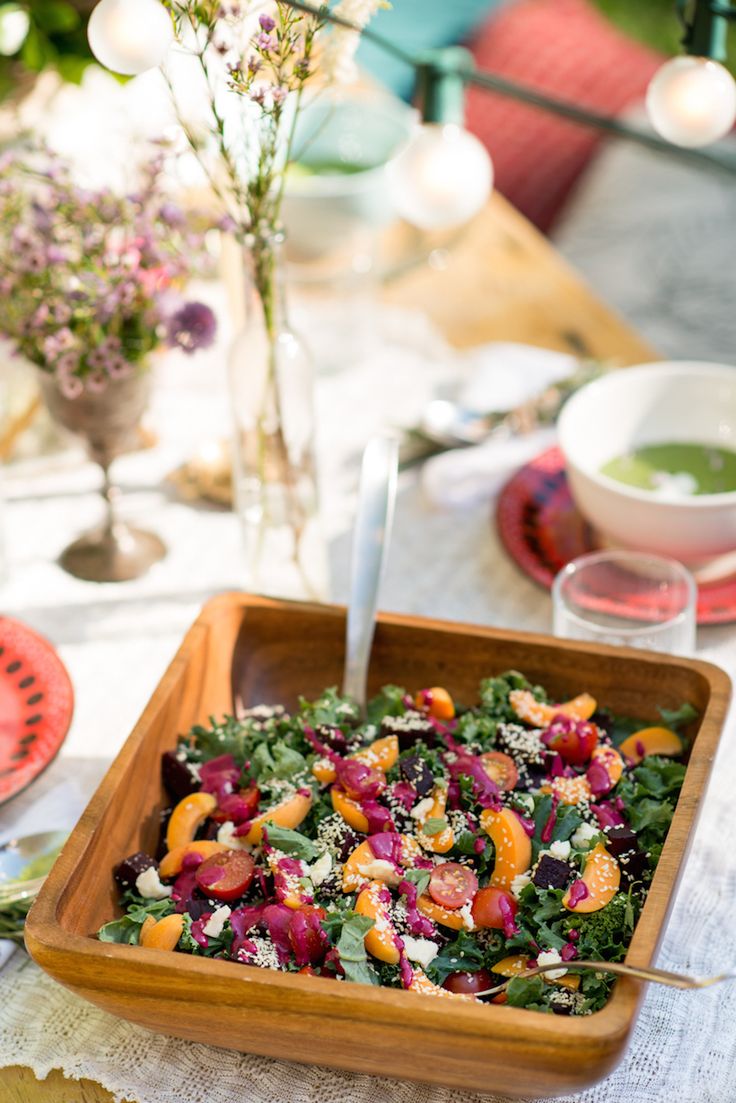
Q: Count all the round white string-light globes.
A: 3